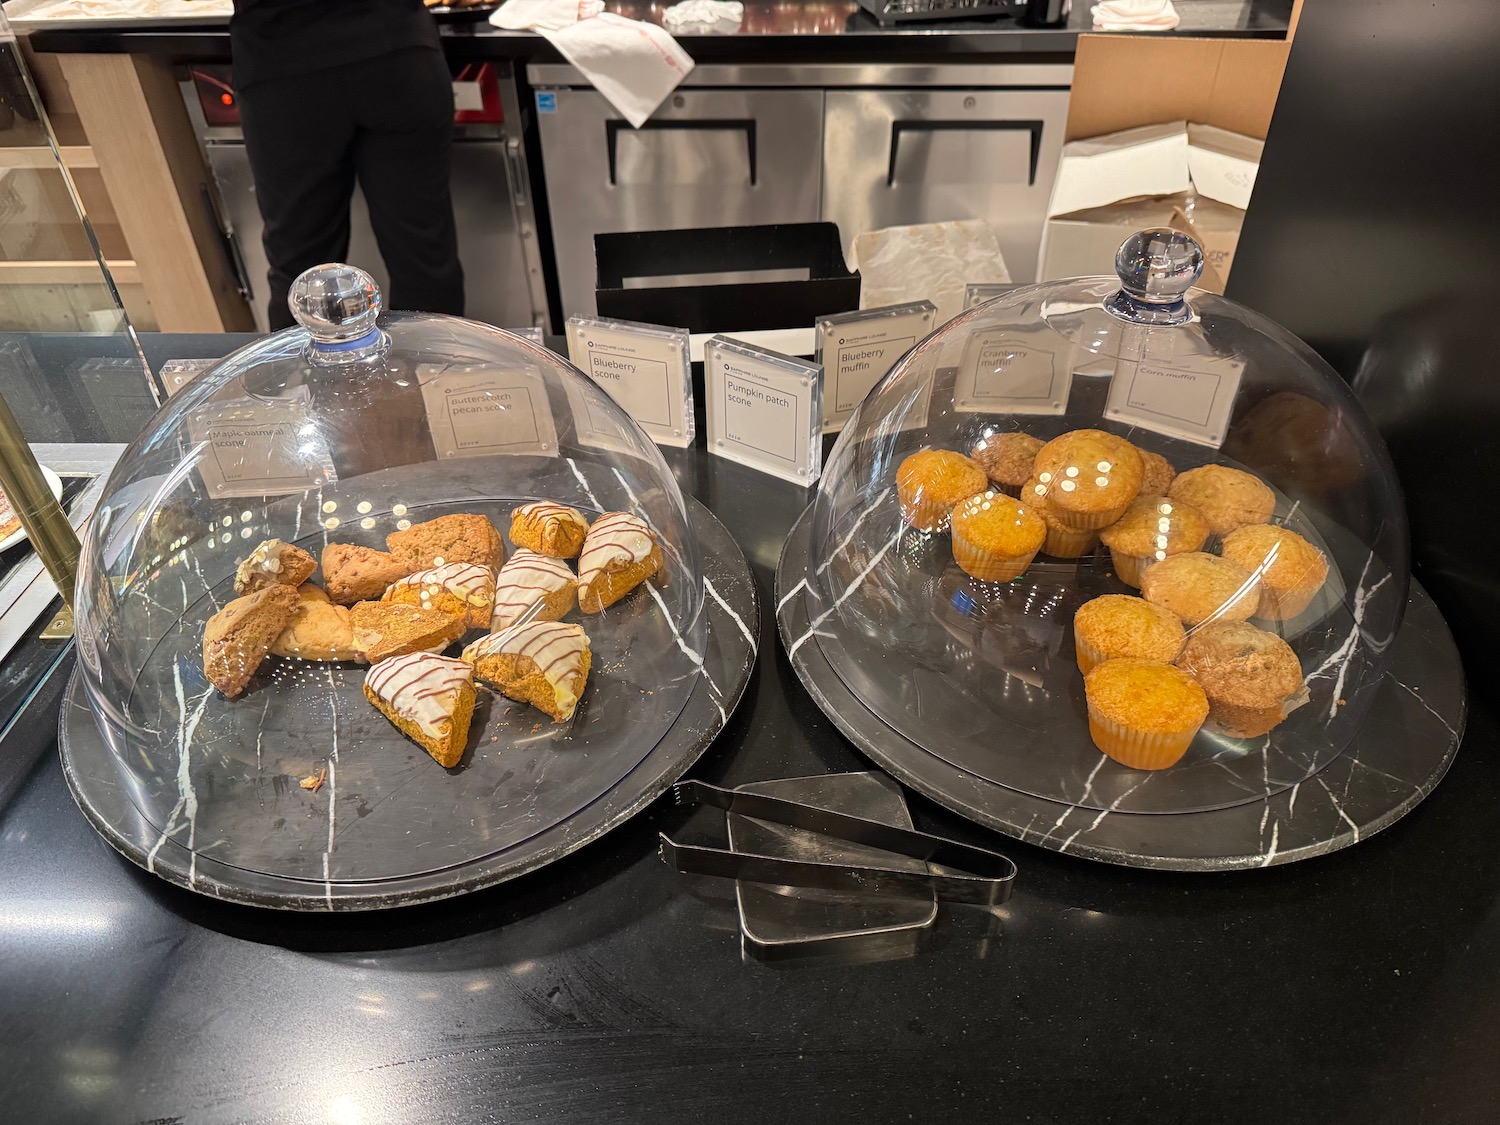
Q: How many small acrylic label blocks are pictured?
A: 7